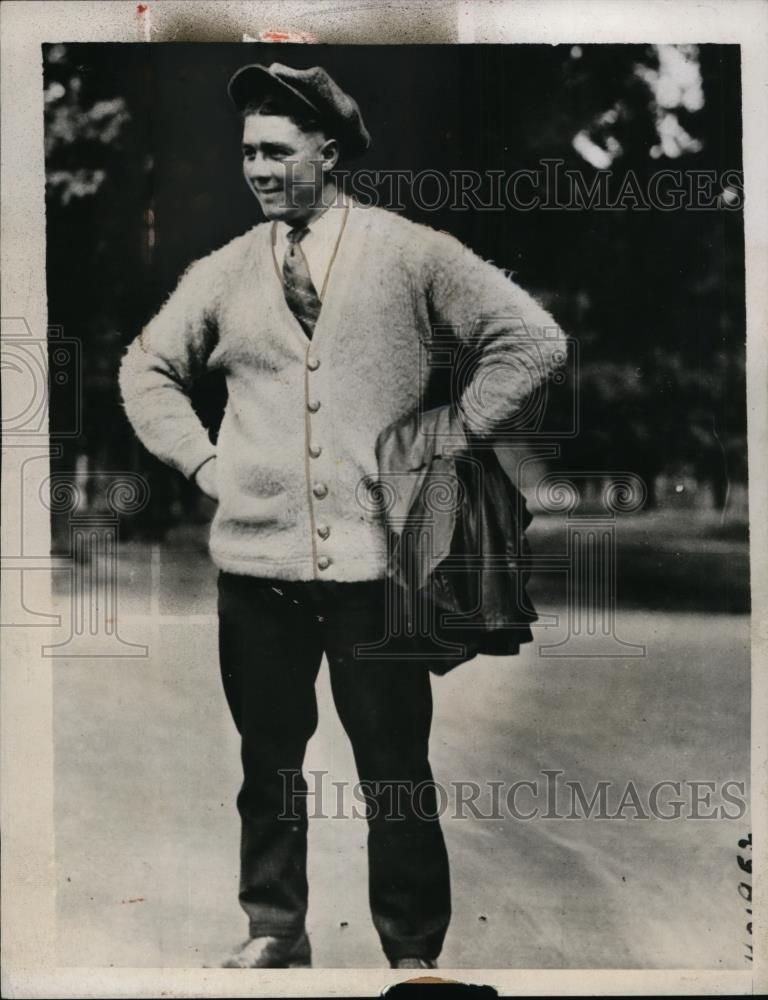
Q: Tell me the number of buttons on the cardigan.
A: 6